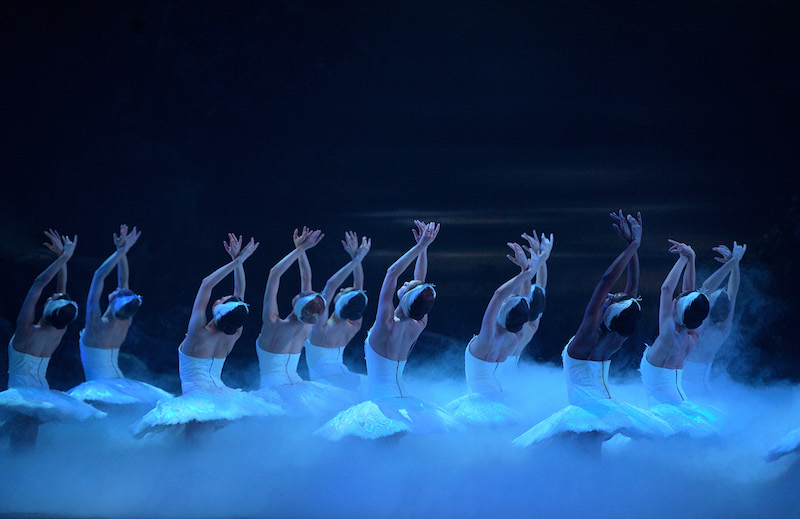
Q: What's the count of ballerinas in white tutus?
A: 11